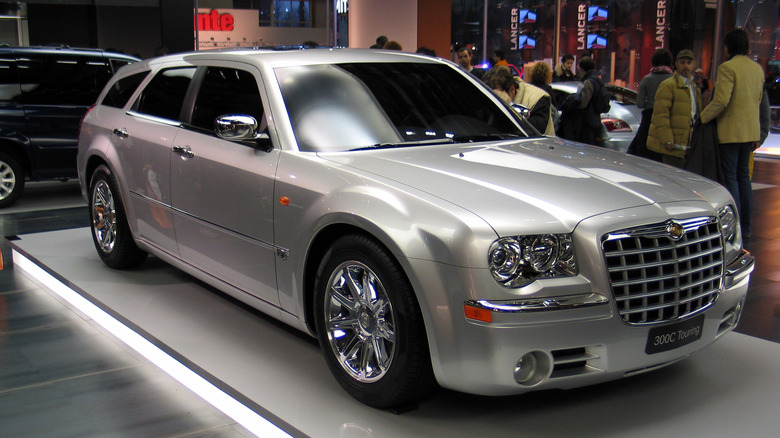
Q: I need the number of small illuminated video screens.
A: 4